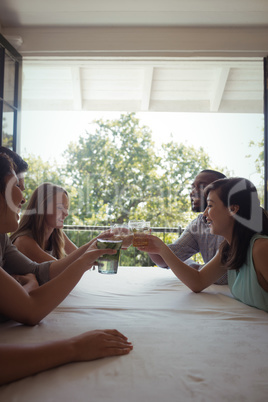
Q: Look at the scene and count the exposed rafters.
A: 3